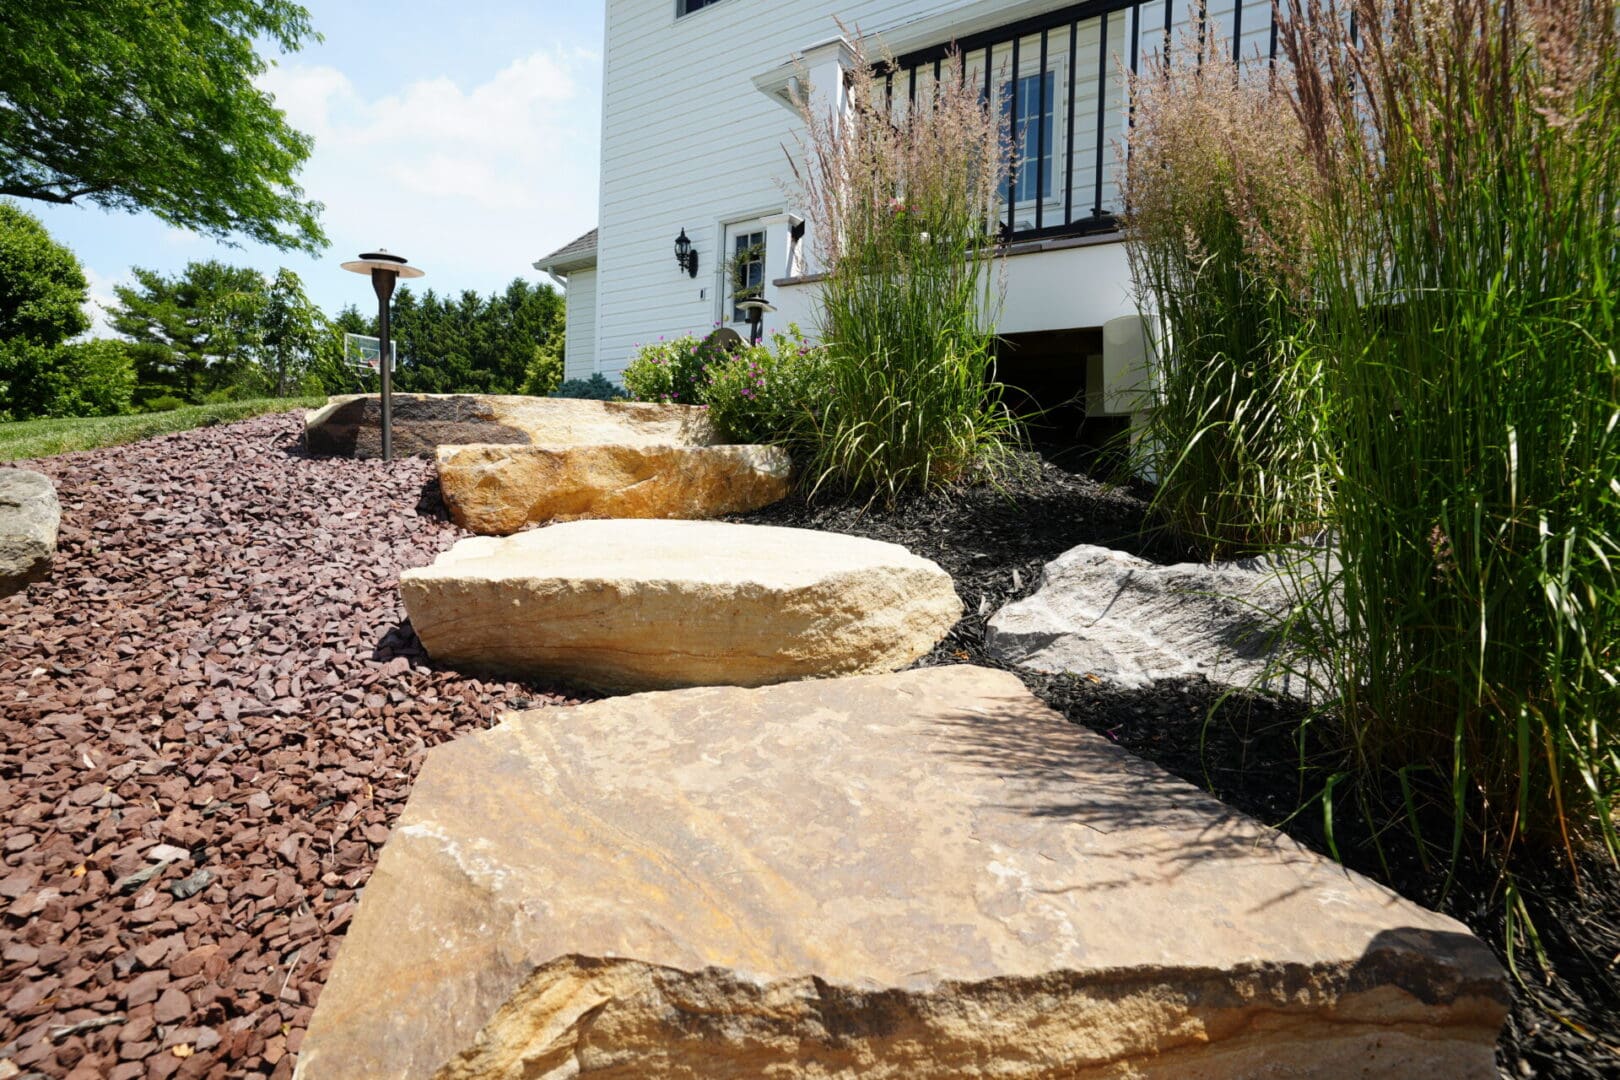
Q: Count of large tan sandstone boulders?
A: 4